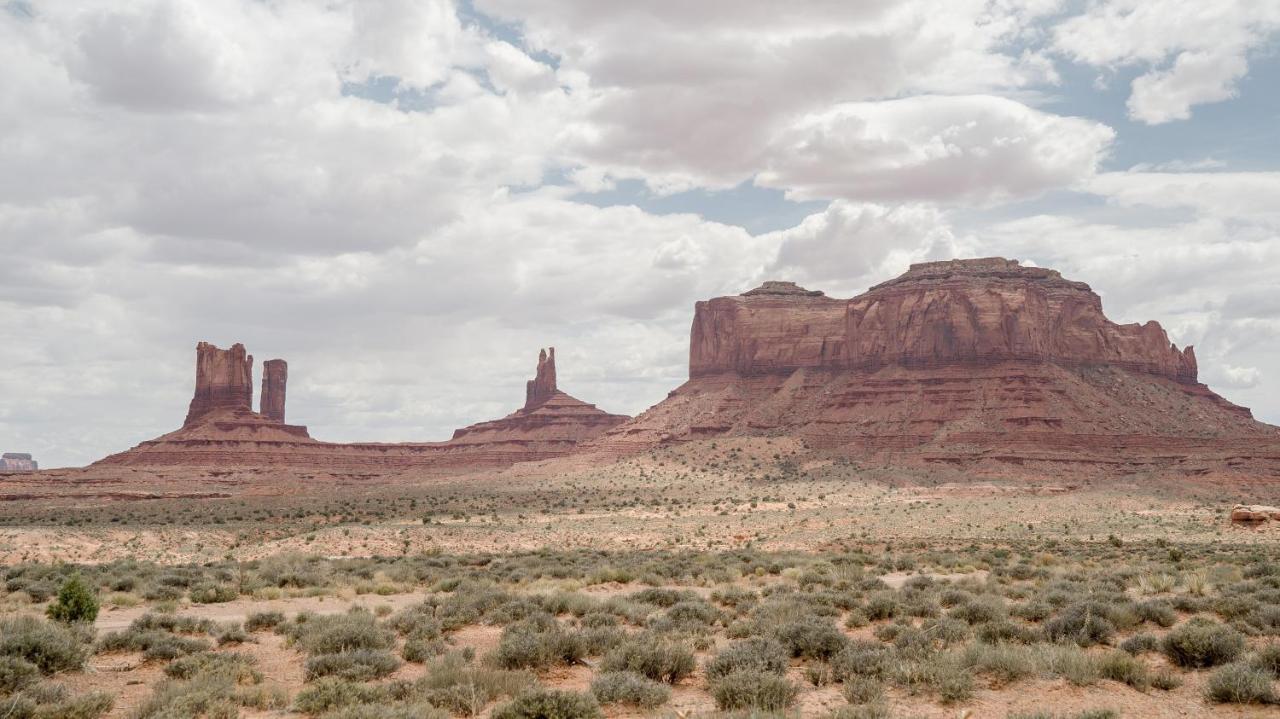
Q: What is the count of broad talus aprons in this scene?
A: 3